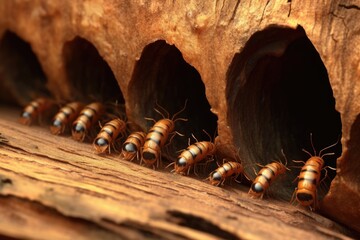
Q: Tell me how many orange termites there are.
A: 10